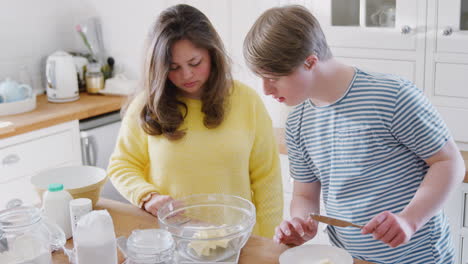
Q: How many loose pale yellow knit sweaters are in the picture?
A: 1